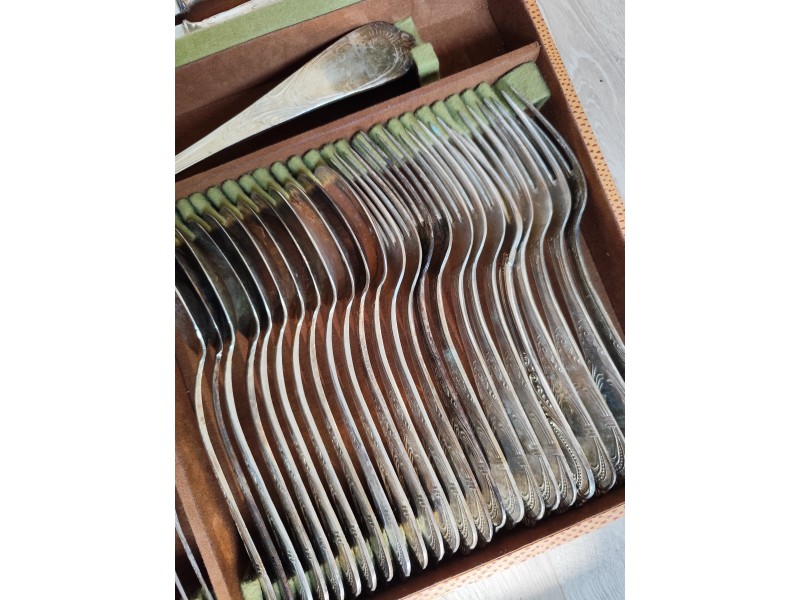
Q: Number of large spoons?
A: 12